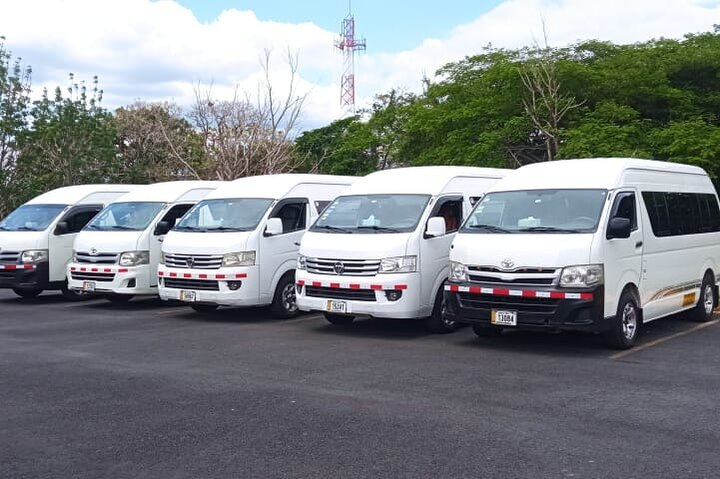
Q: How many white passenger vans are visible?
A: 5